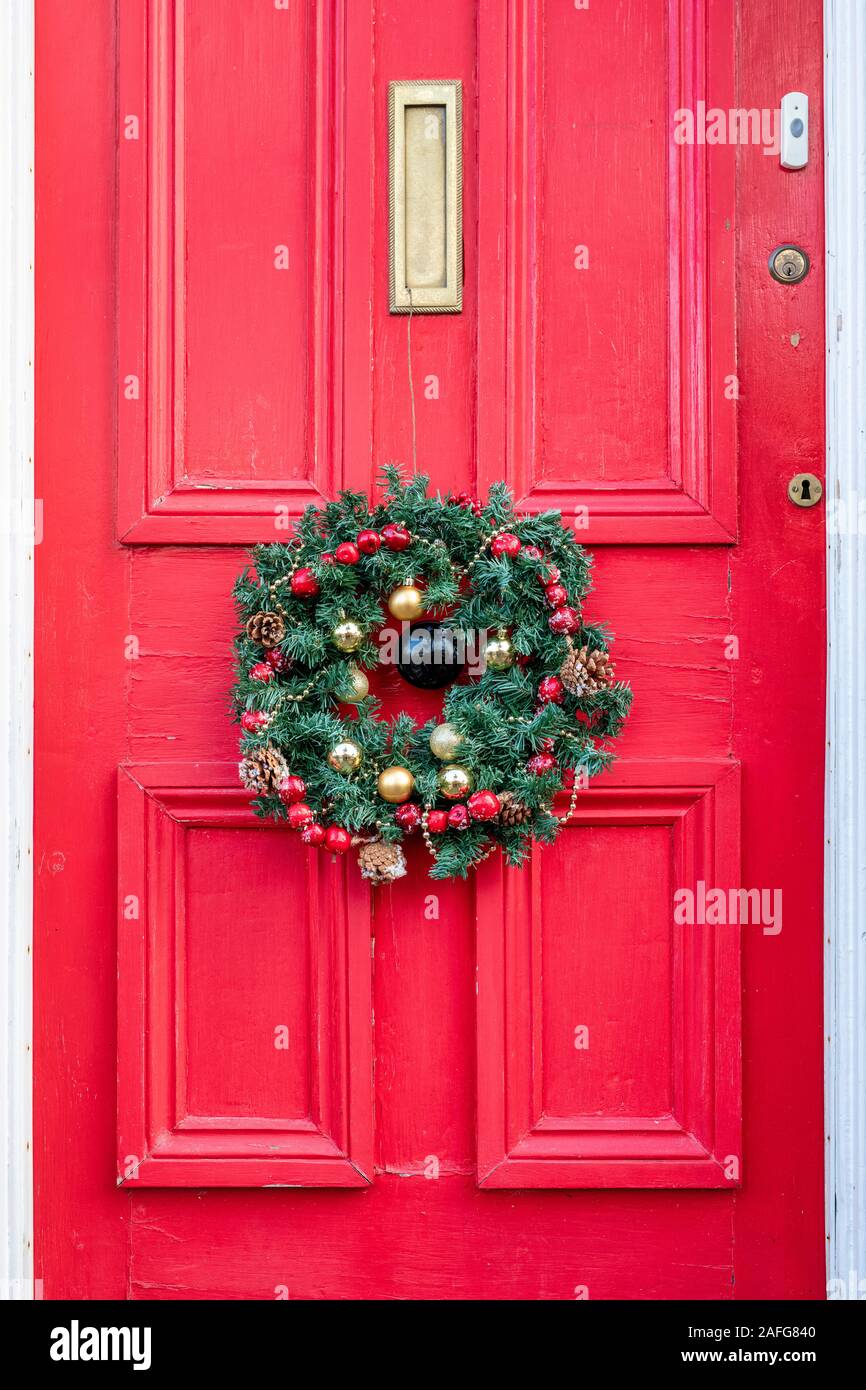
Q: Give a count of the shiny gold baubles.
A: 4